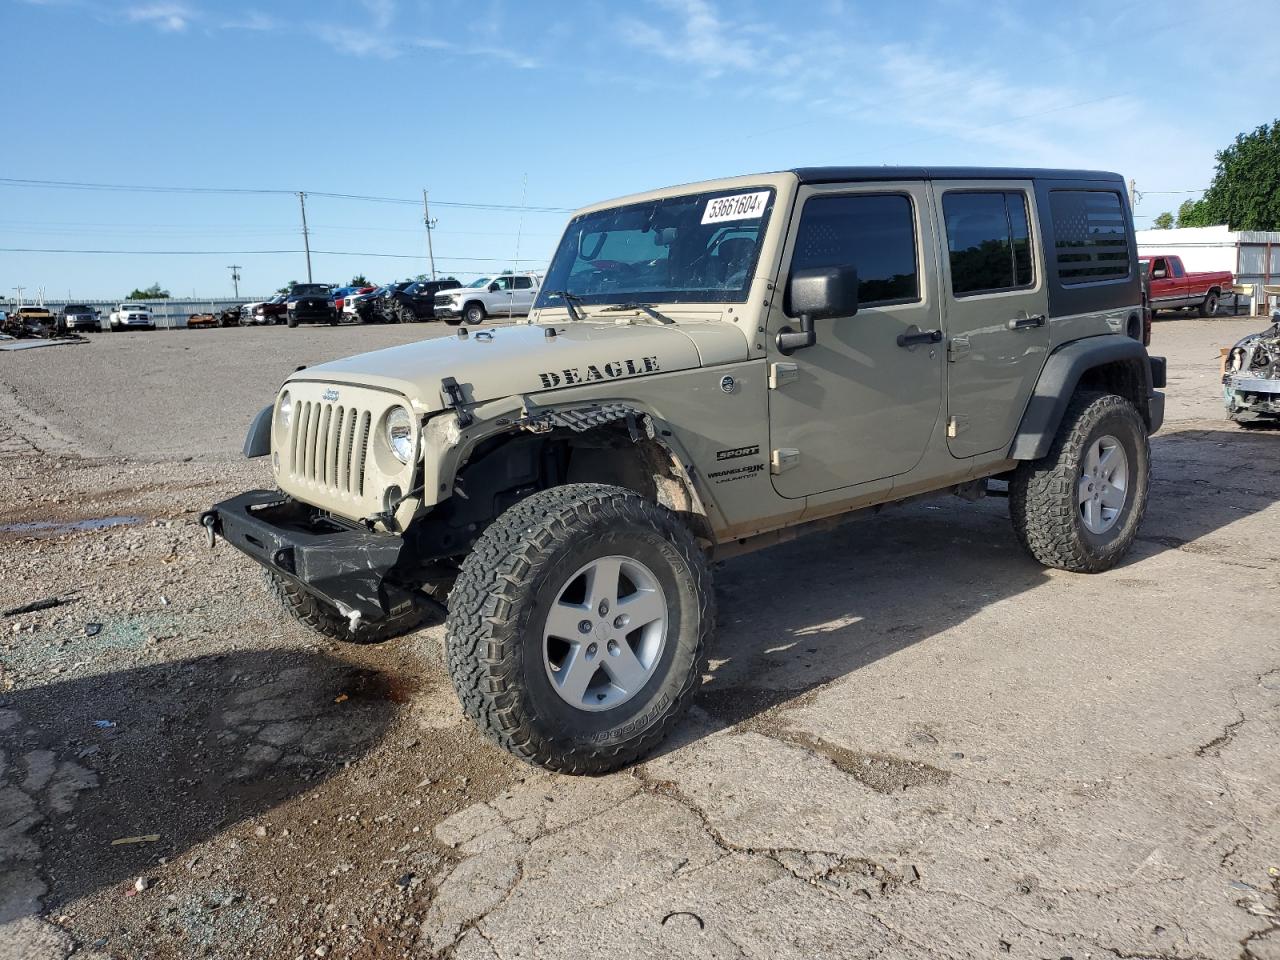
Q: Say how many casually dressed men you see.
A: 0